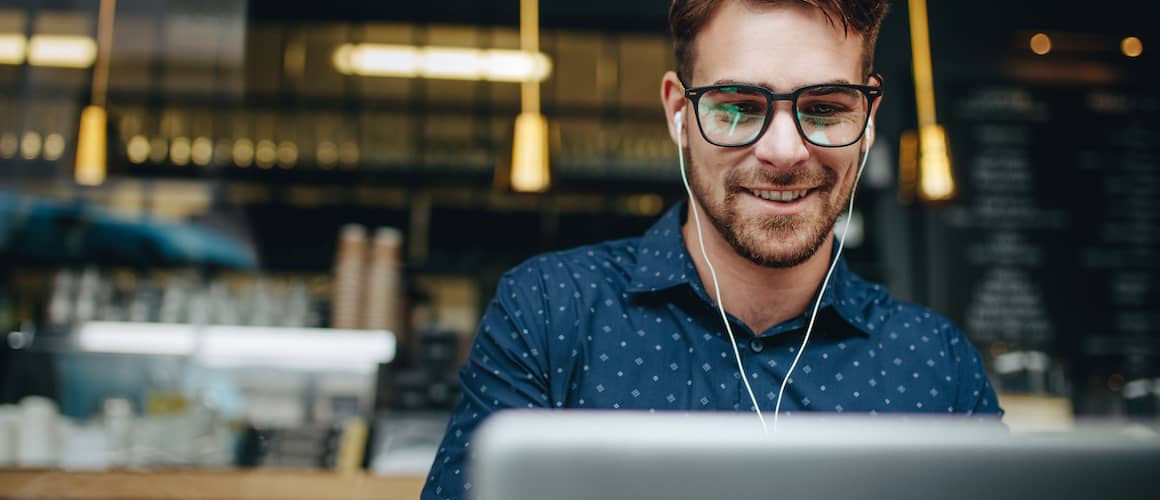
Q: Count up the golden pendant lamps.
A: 3